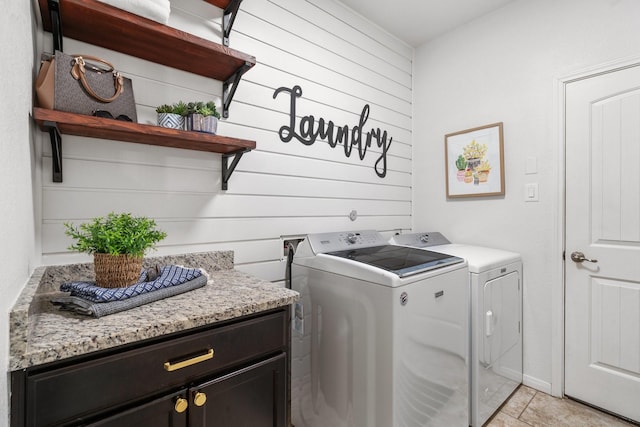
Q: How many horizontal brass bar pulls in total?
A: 1